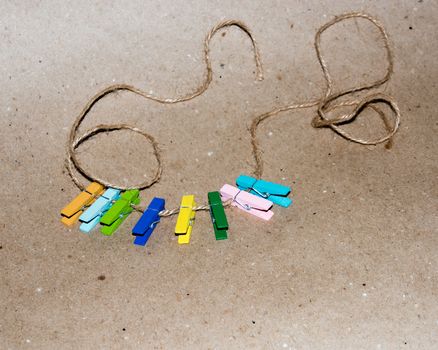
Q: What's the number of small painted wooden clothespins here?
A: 8